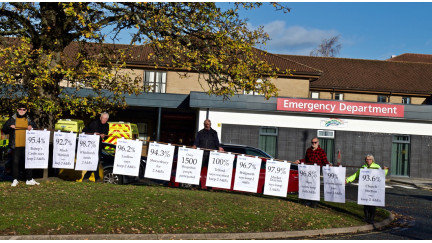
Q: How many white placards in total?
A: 12